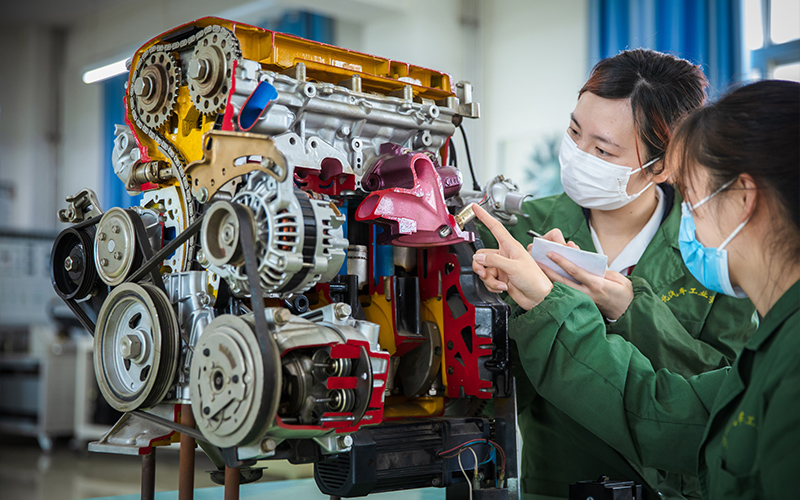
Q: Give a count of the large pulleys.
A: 2